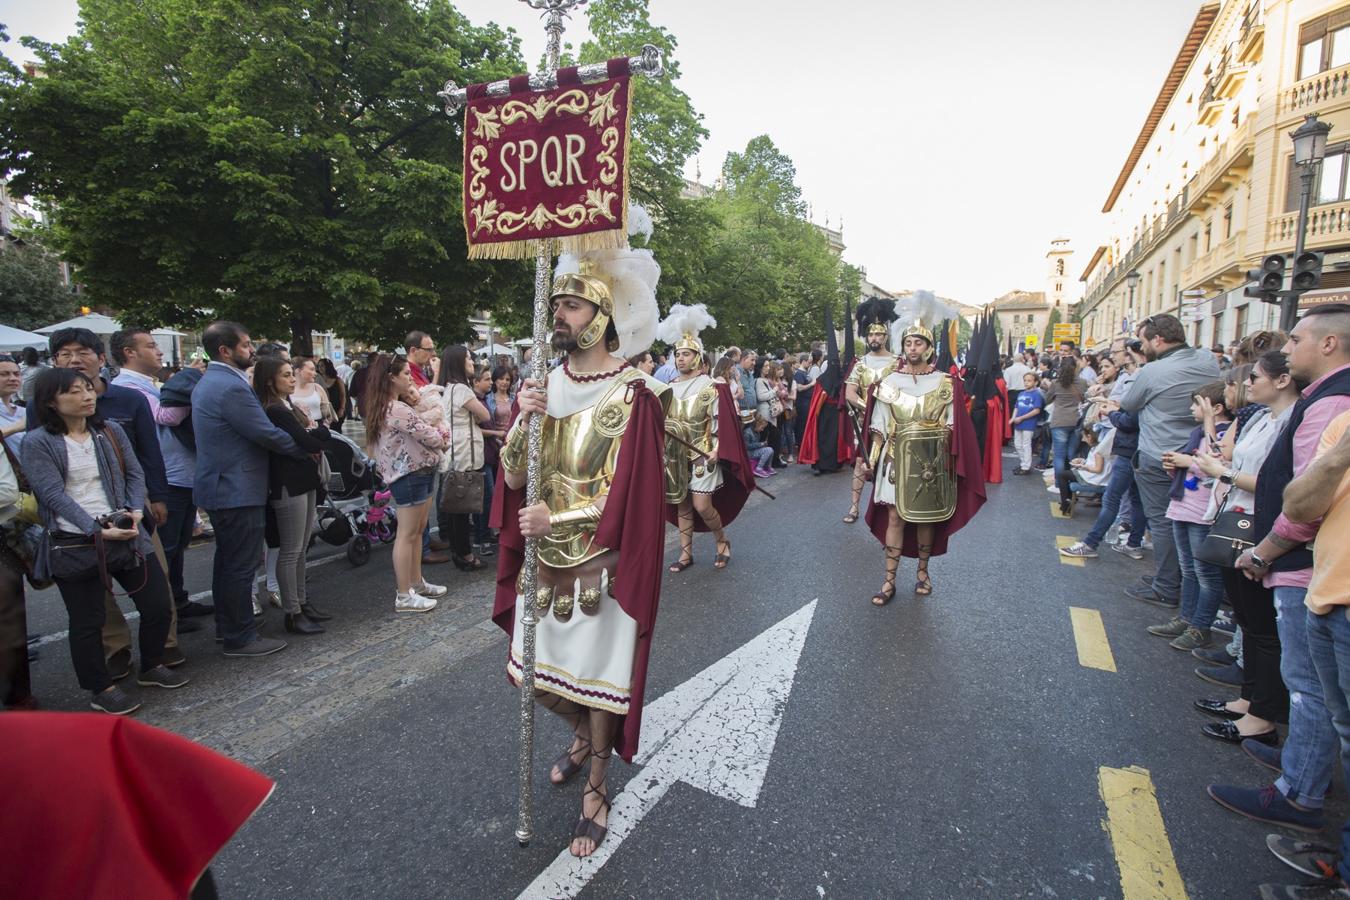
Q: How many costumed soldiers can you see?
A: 4